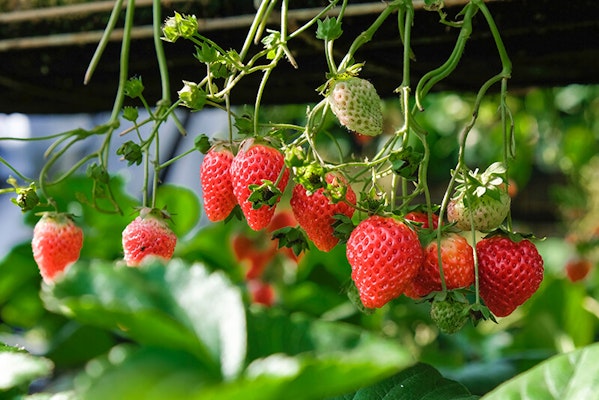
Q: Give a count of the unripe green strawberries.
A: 3